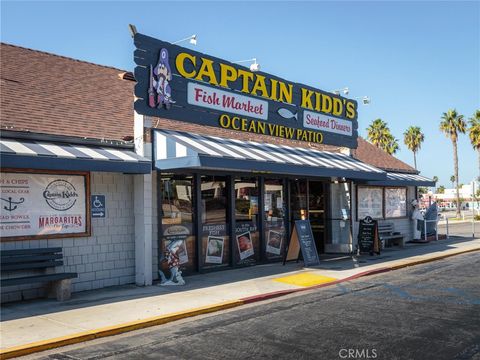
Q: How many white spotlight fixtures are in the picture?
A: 4